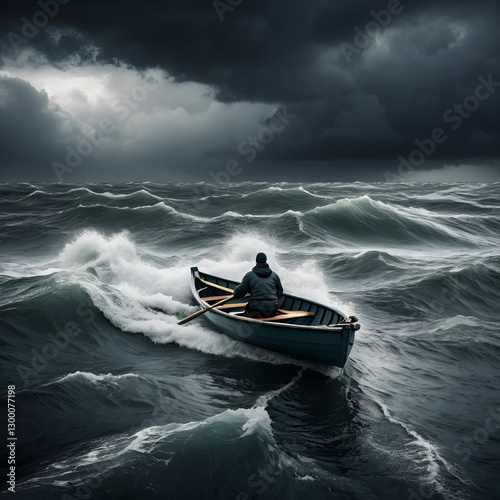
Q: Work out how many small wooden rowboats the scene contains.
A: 1